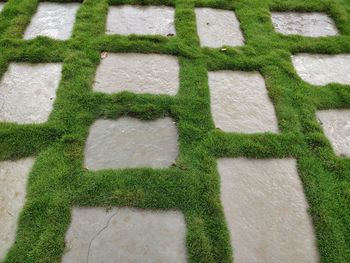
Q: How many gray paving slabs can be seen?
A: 13